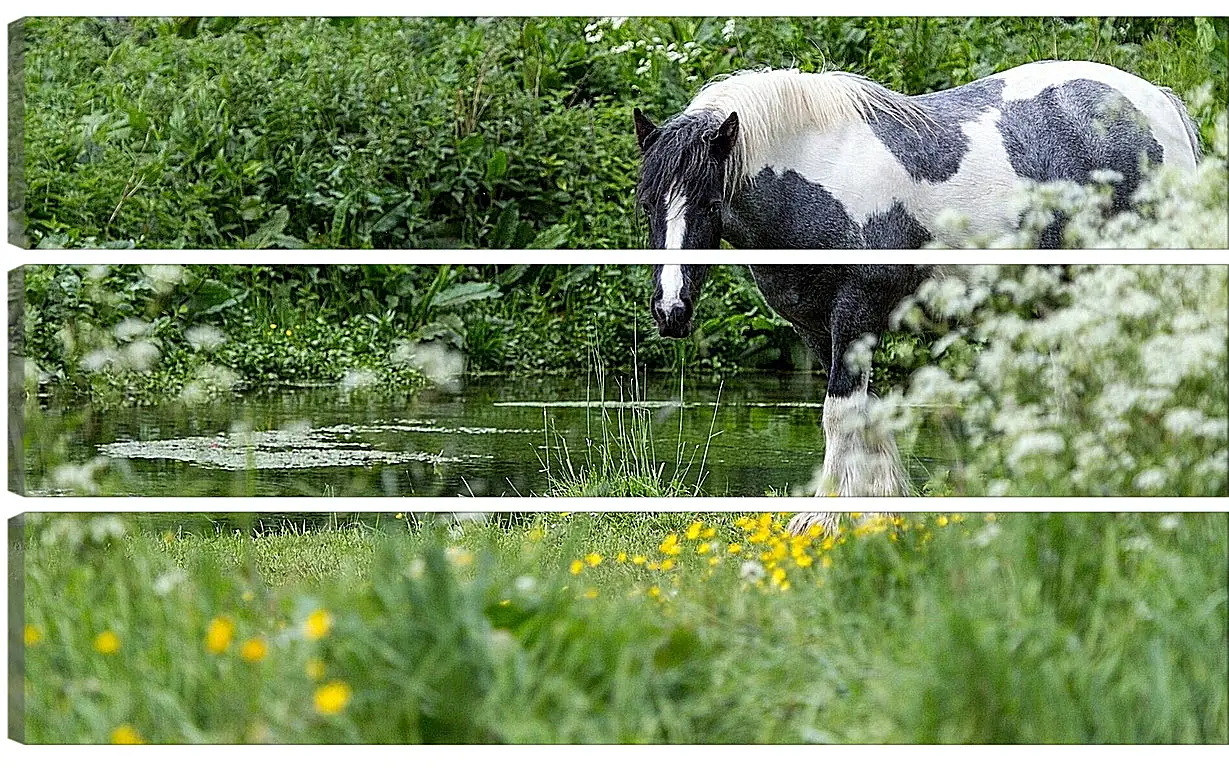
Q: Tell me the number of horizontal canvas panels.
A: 3